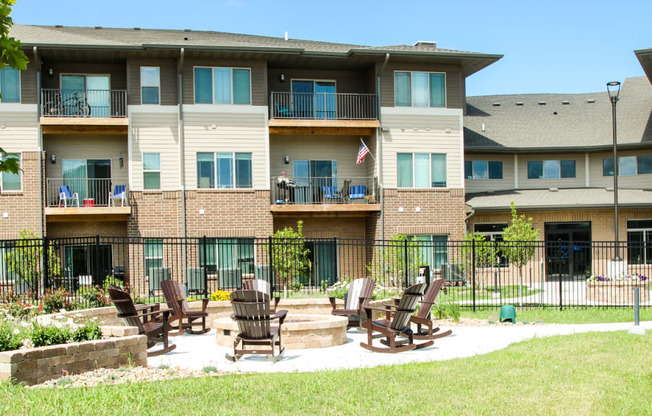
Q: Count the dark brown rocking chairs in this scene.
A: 7